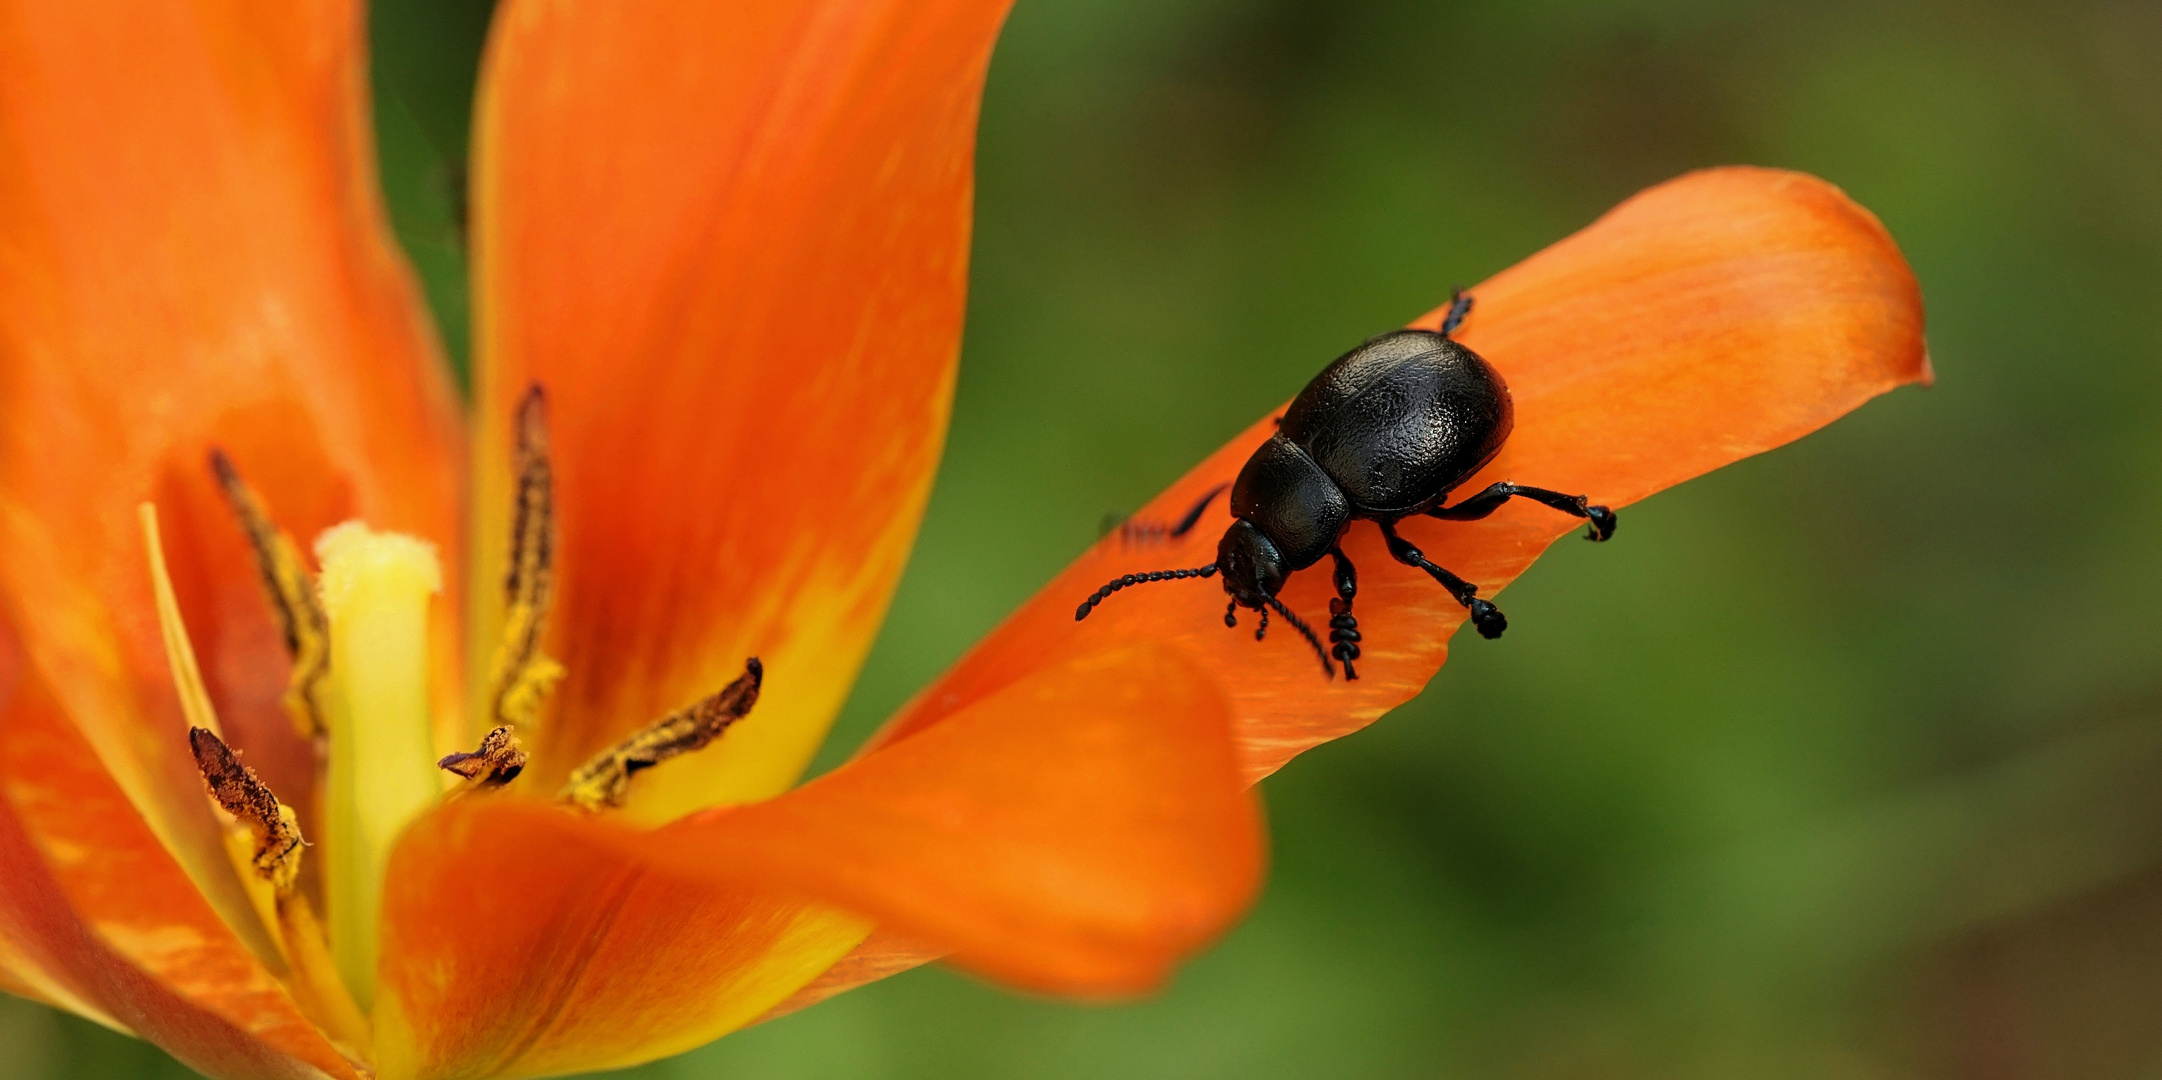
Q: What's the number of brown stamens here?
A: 5